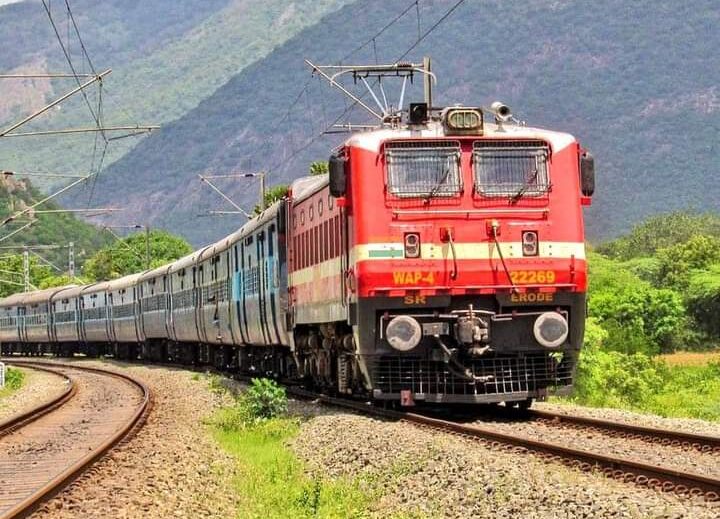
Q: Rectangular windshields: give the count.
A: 2